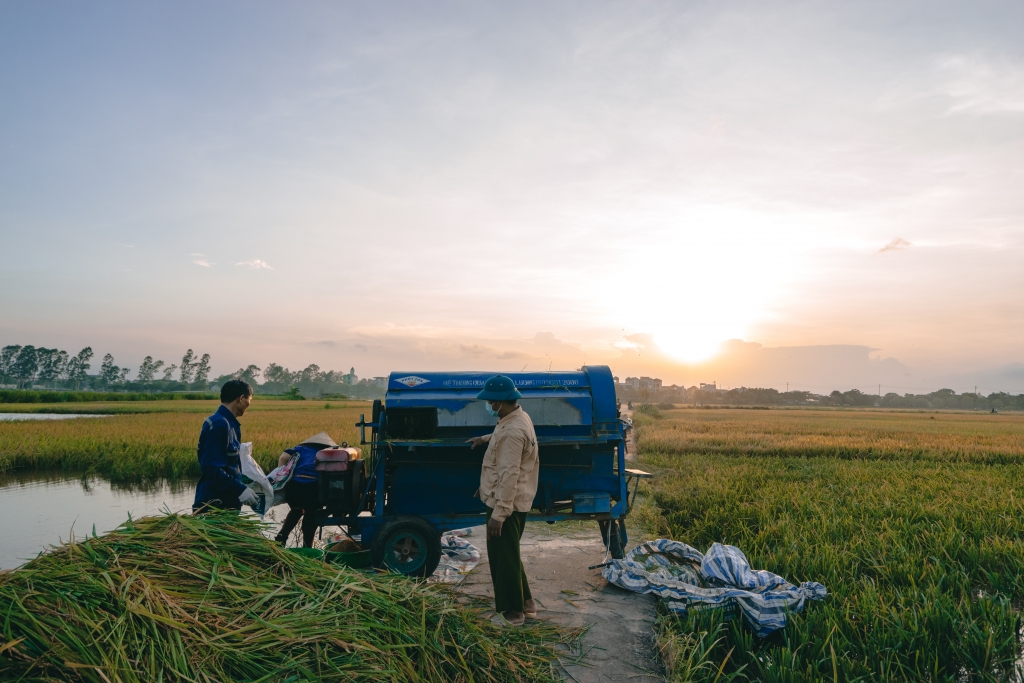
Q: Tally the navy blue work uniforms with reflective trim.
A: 1